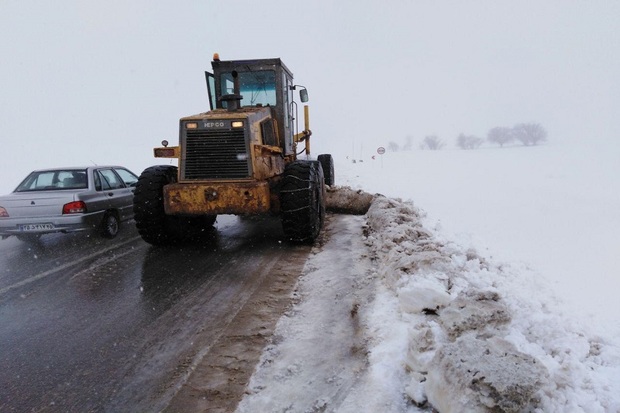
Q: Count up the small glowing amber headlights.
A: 2